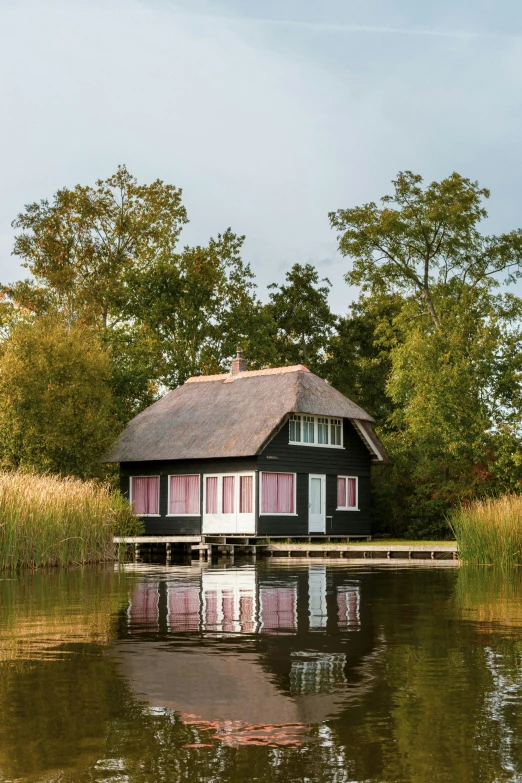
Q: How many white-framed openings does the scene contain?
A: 7